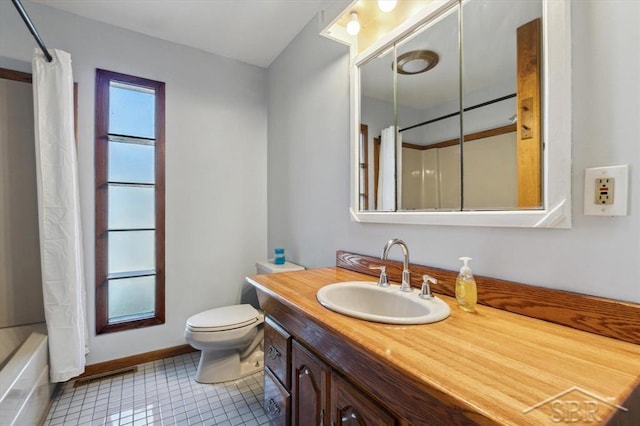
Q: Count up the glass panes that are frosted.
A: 5